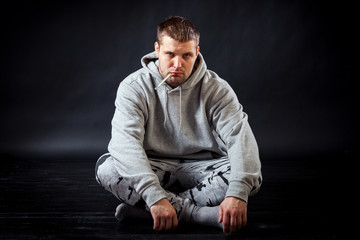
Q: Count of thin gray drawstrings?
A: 2